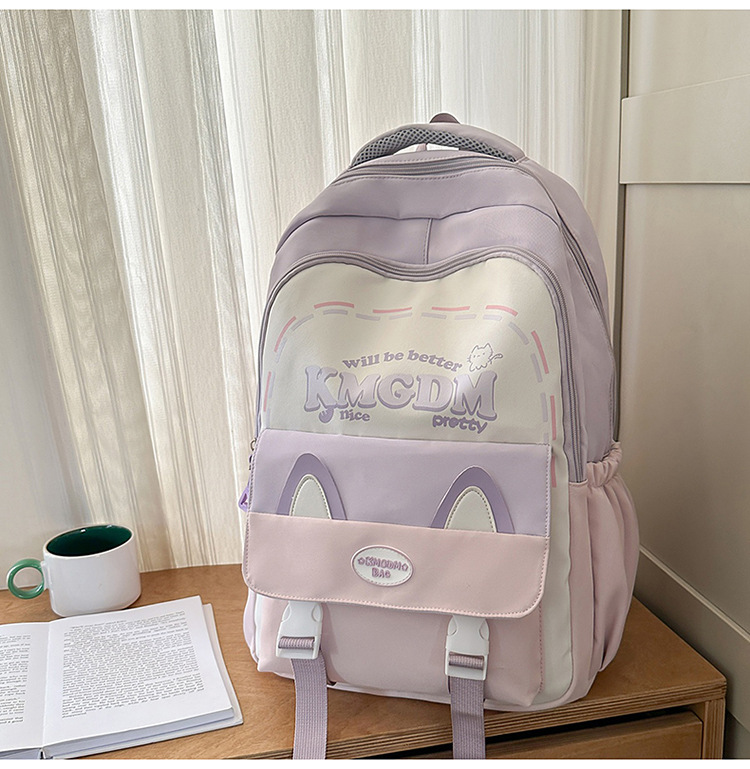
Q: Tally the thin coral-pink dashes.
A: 9